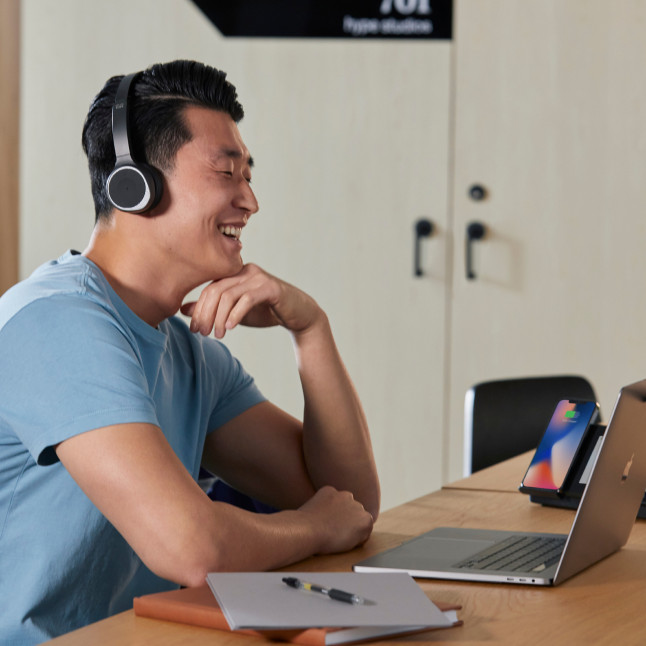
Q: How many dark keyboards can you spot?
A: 1